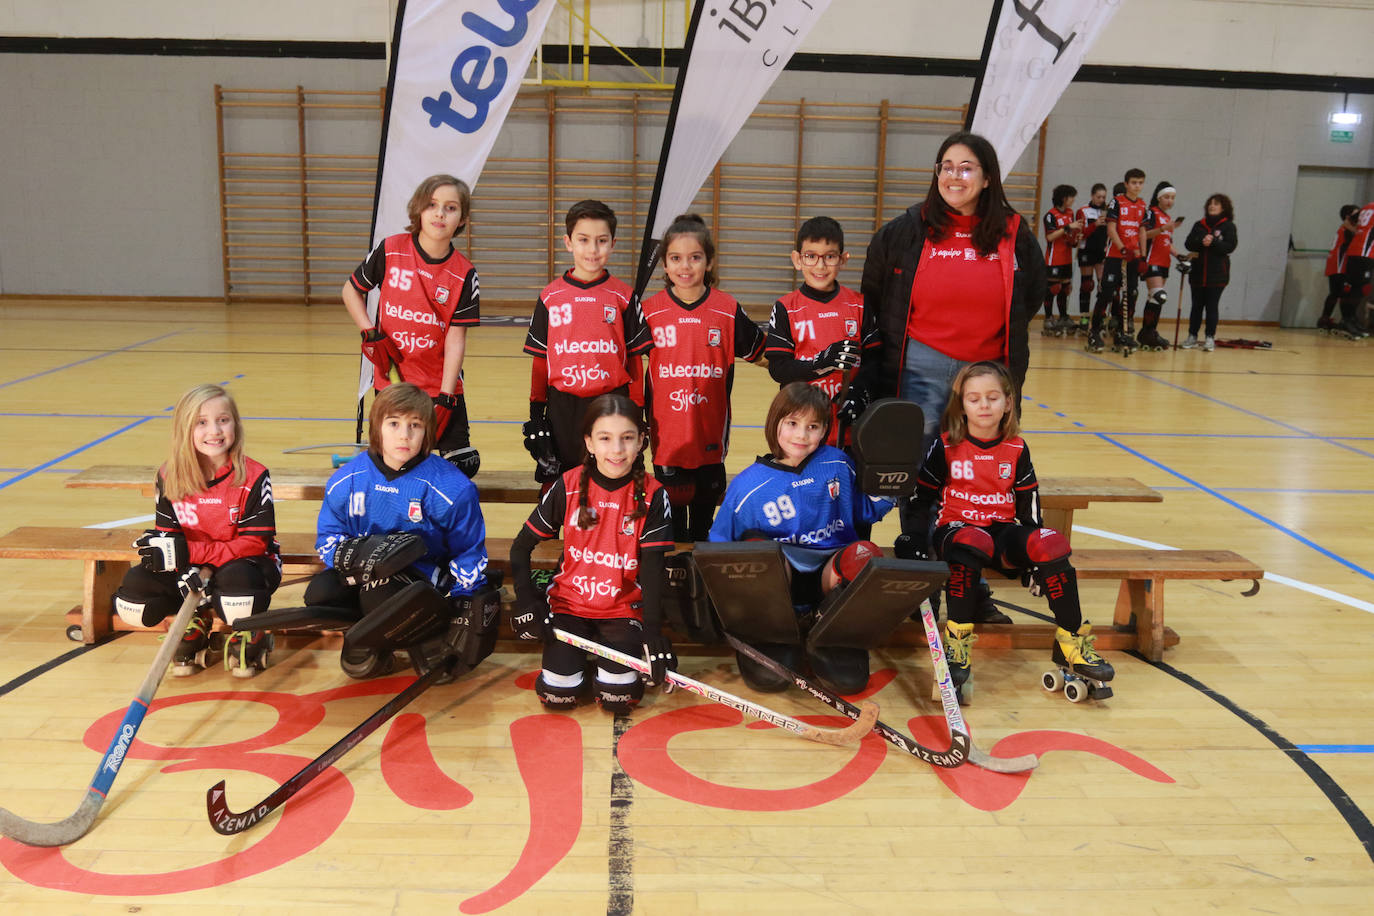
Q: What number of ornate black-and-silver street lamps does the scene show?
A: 0